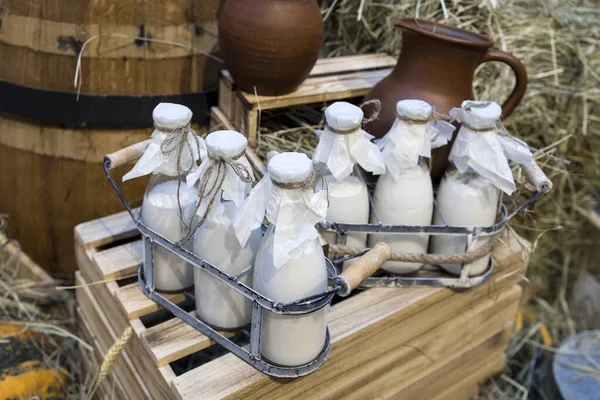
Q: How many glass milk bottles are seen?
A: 6